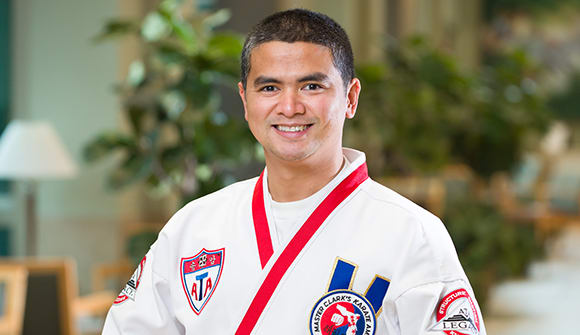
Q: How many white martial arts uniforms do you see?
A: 1